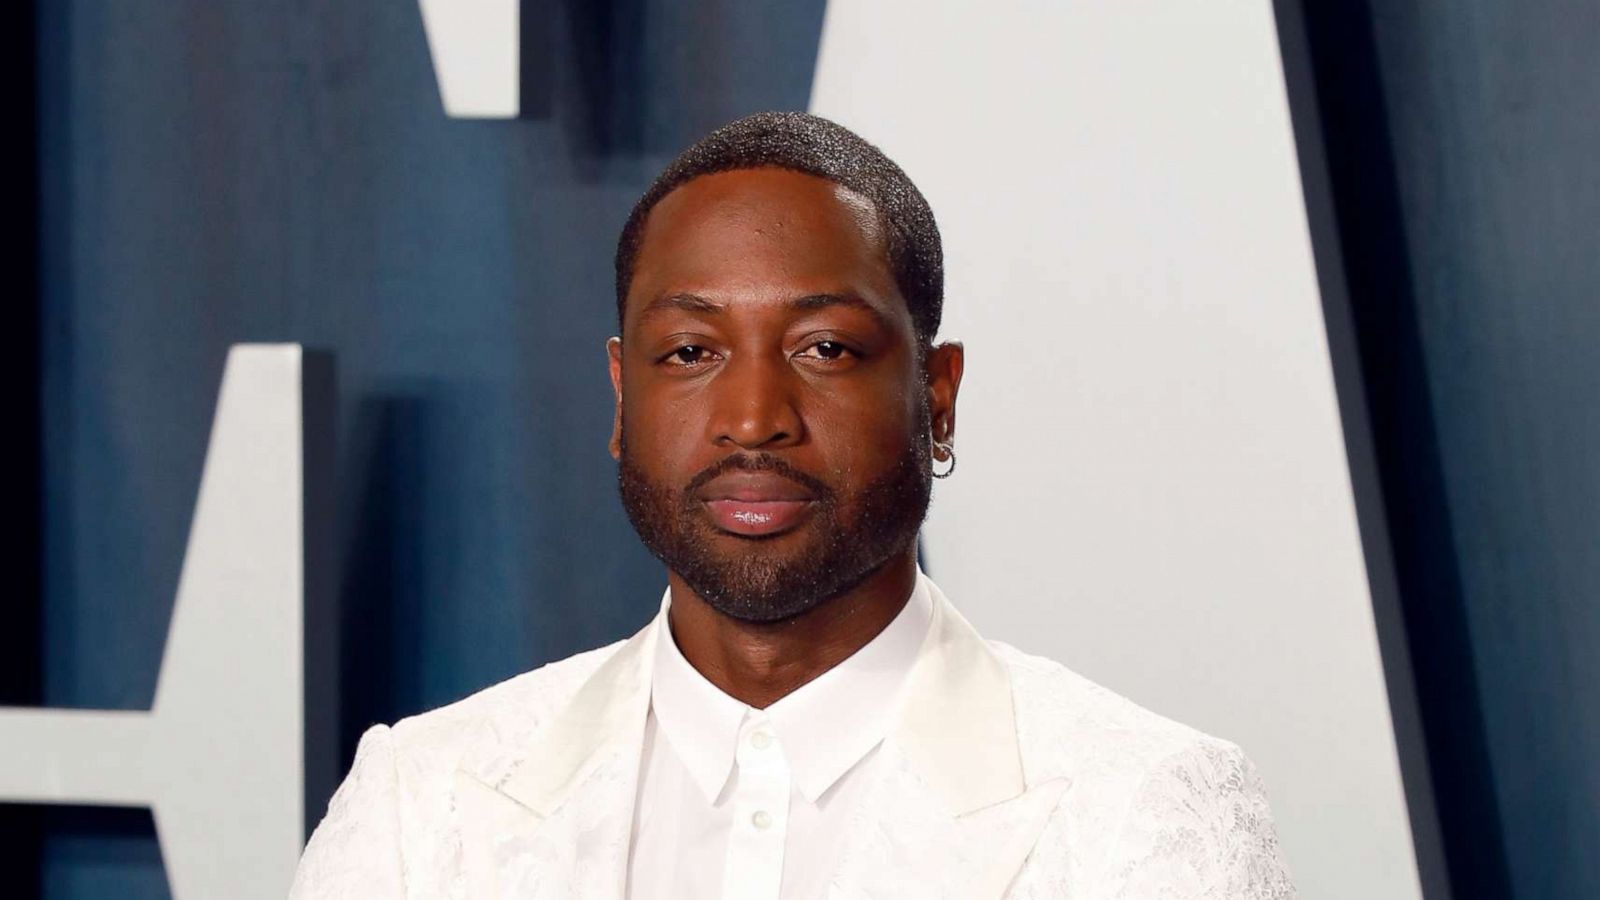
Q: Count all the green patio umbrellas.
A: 0